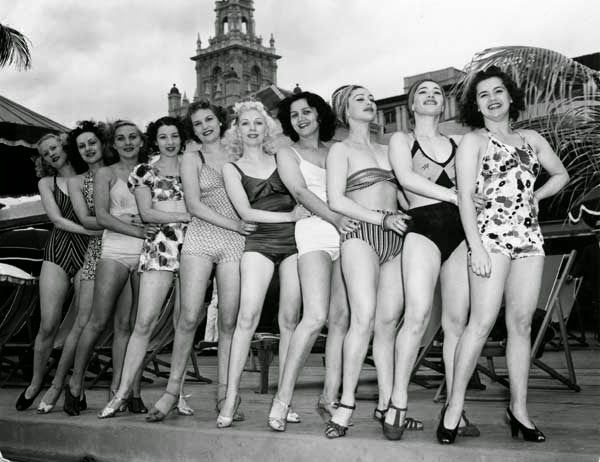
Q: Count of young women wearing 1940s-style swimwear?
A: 10